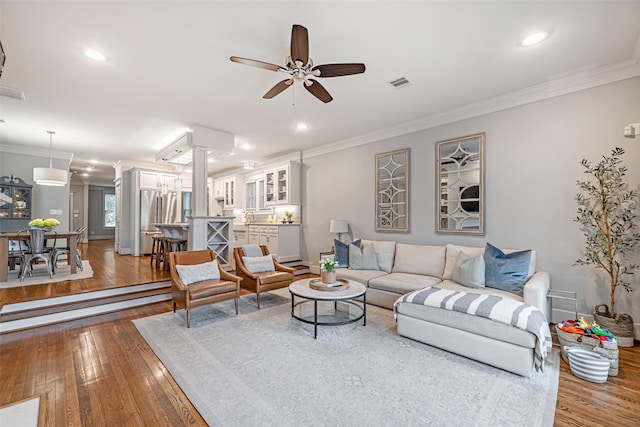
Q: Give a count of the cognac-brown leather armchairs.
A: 2